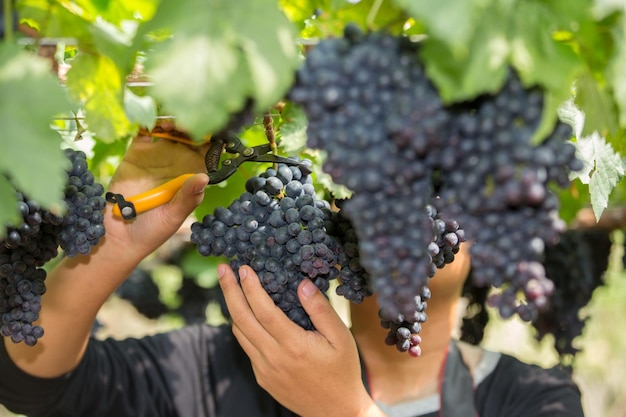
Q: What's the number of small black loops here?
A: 1